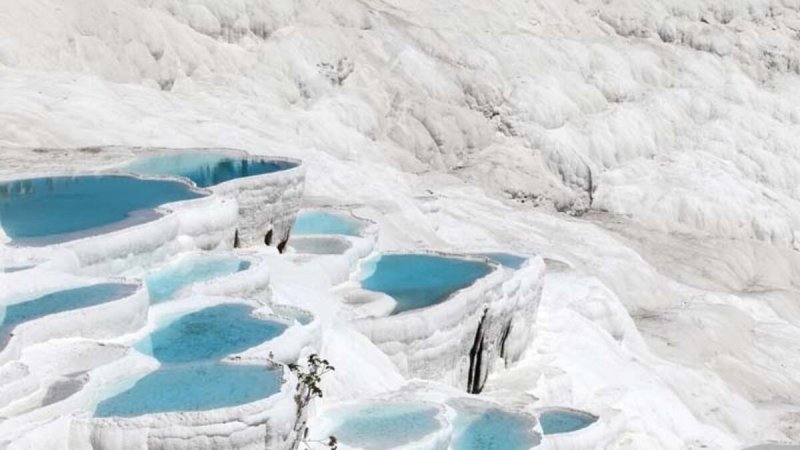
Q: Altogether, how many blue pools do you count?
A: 12